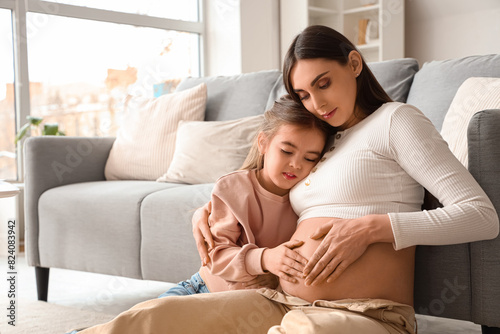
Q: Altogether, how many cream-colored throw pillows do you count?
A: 3